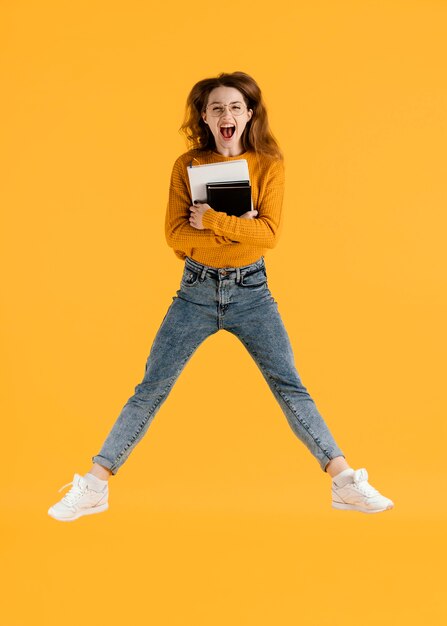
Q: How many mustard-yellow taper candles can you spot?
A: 0